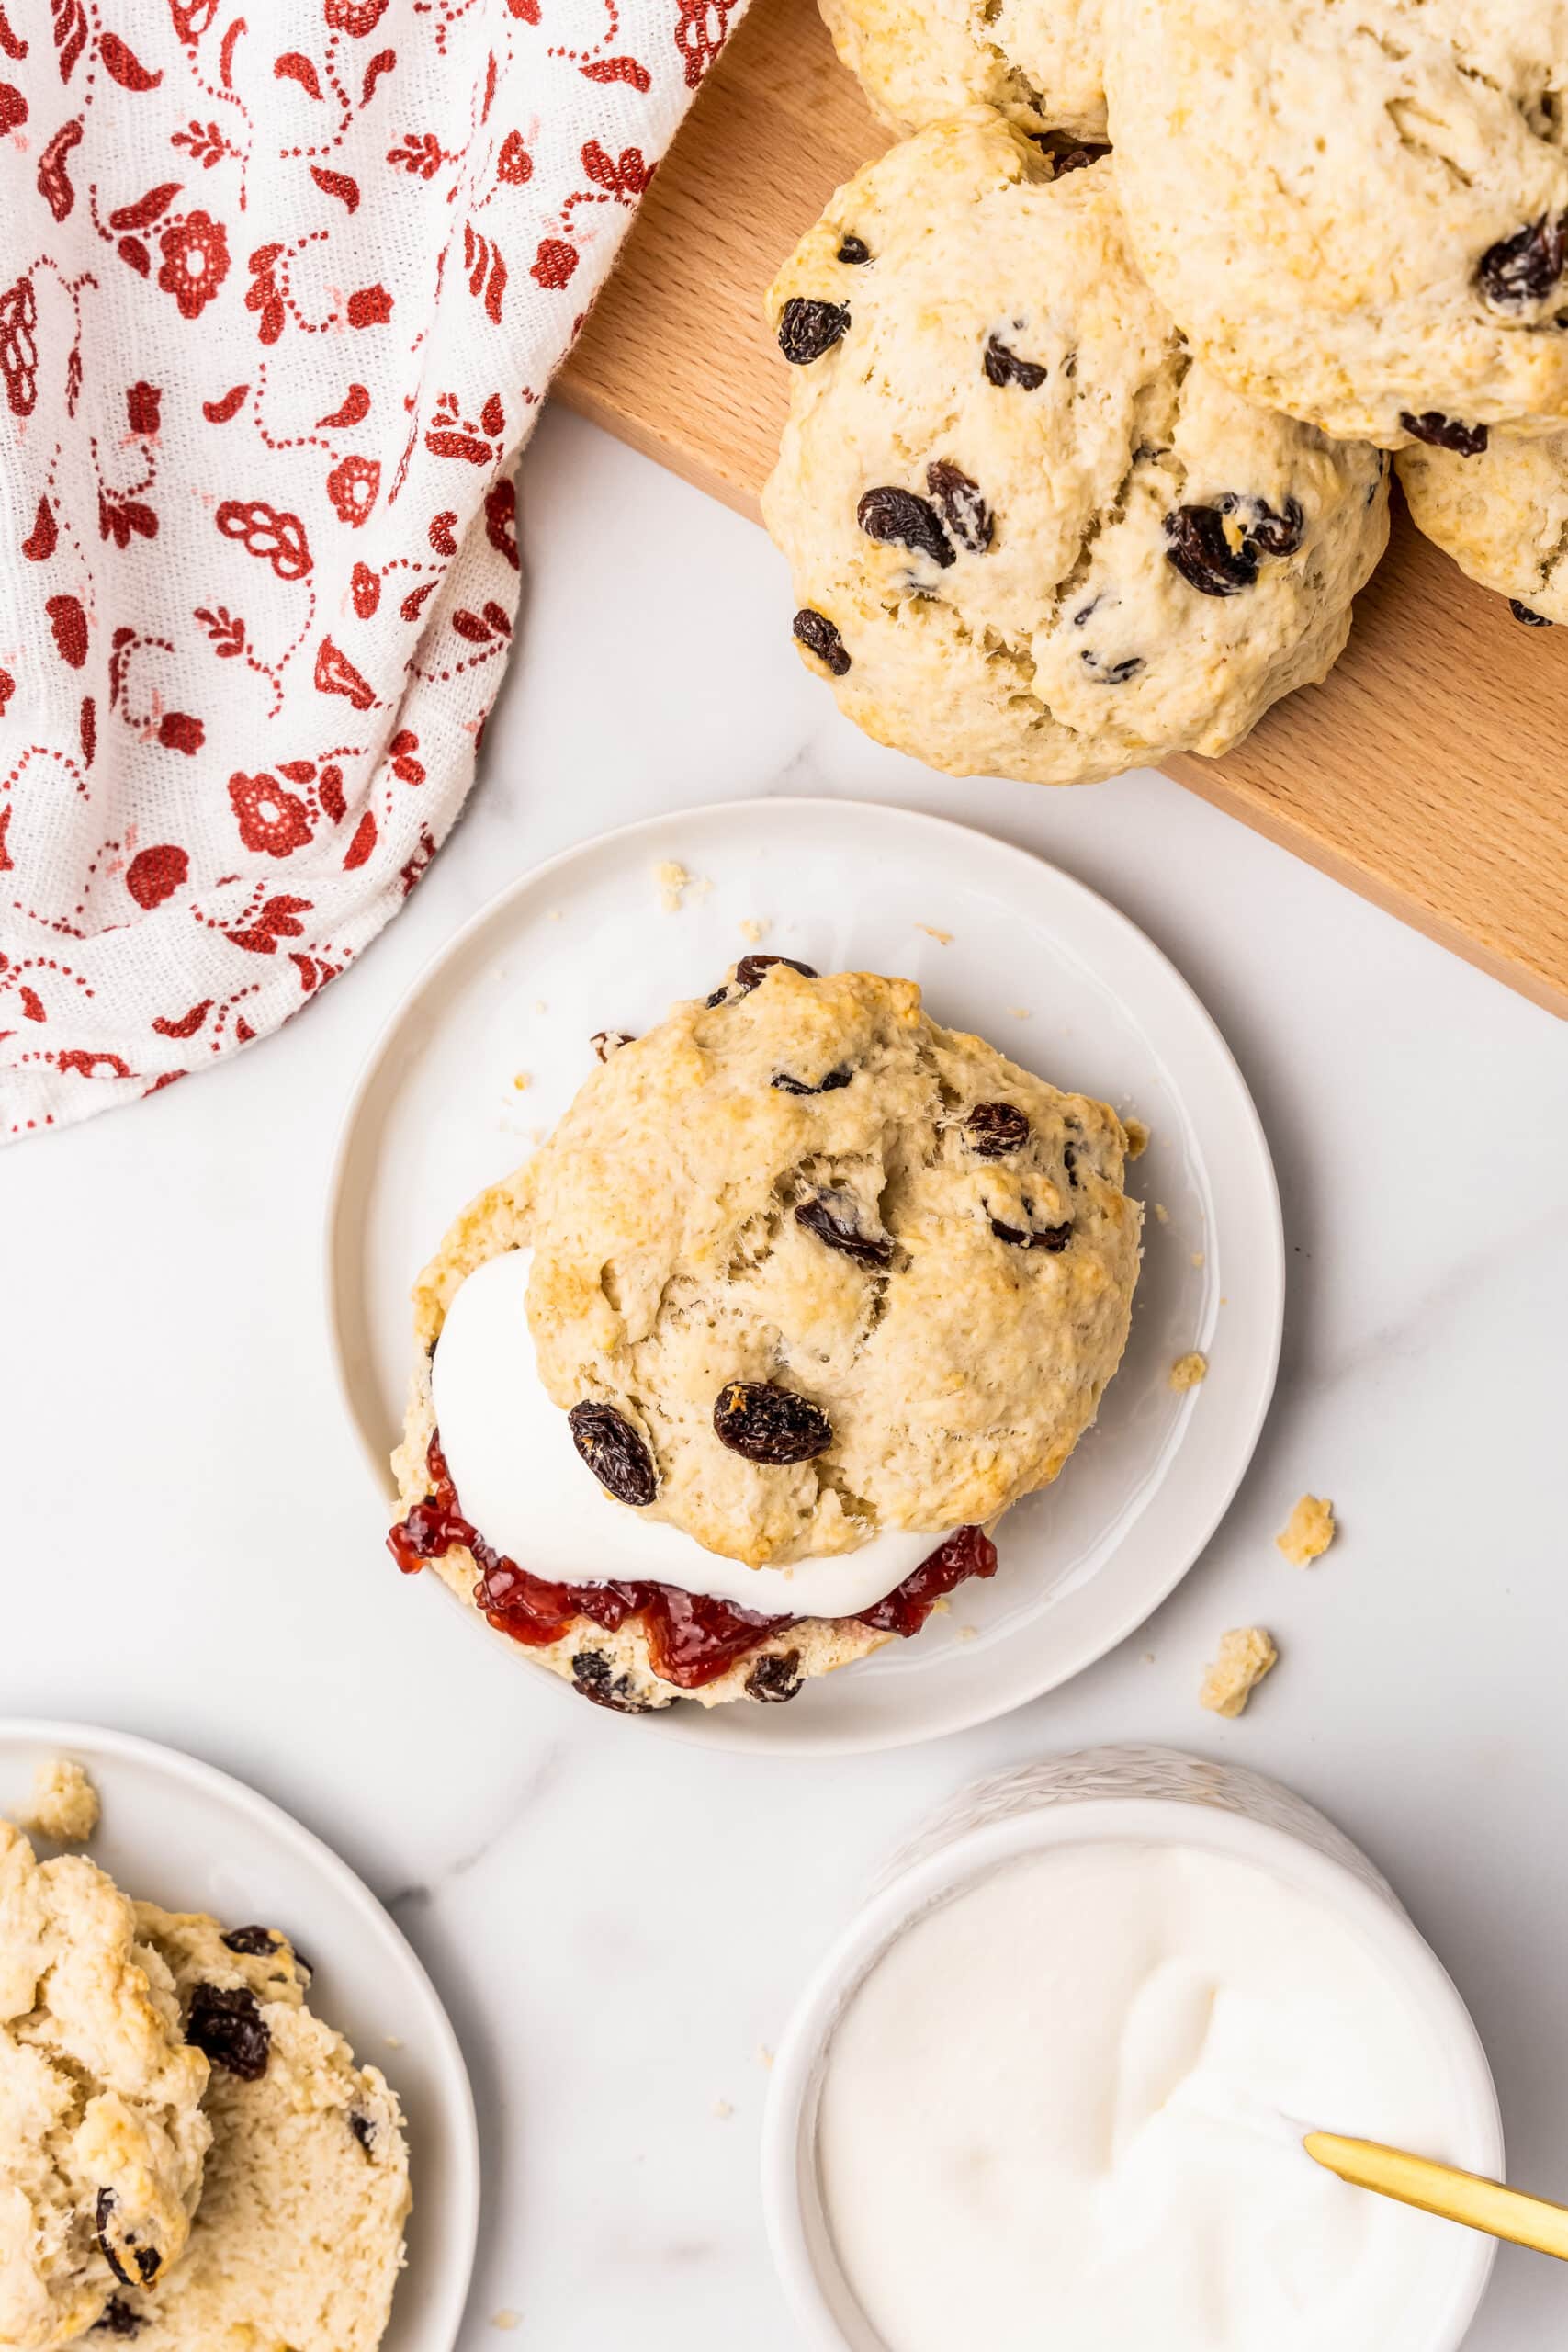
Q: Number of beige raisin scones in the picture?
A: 6